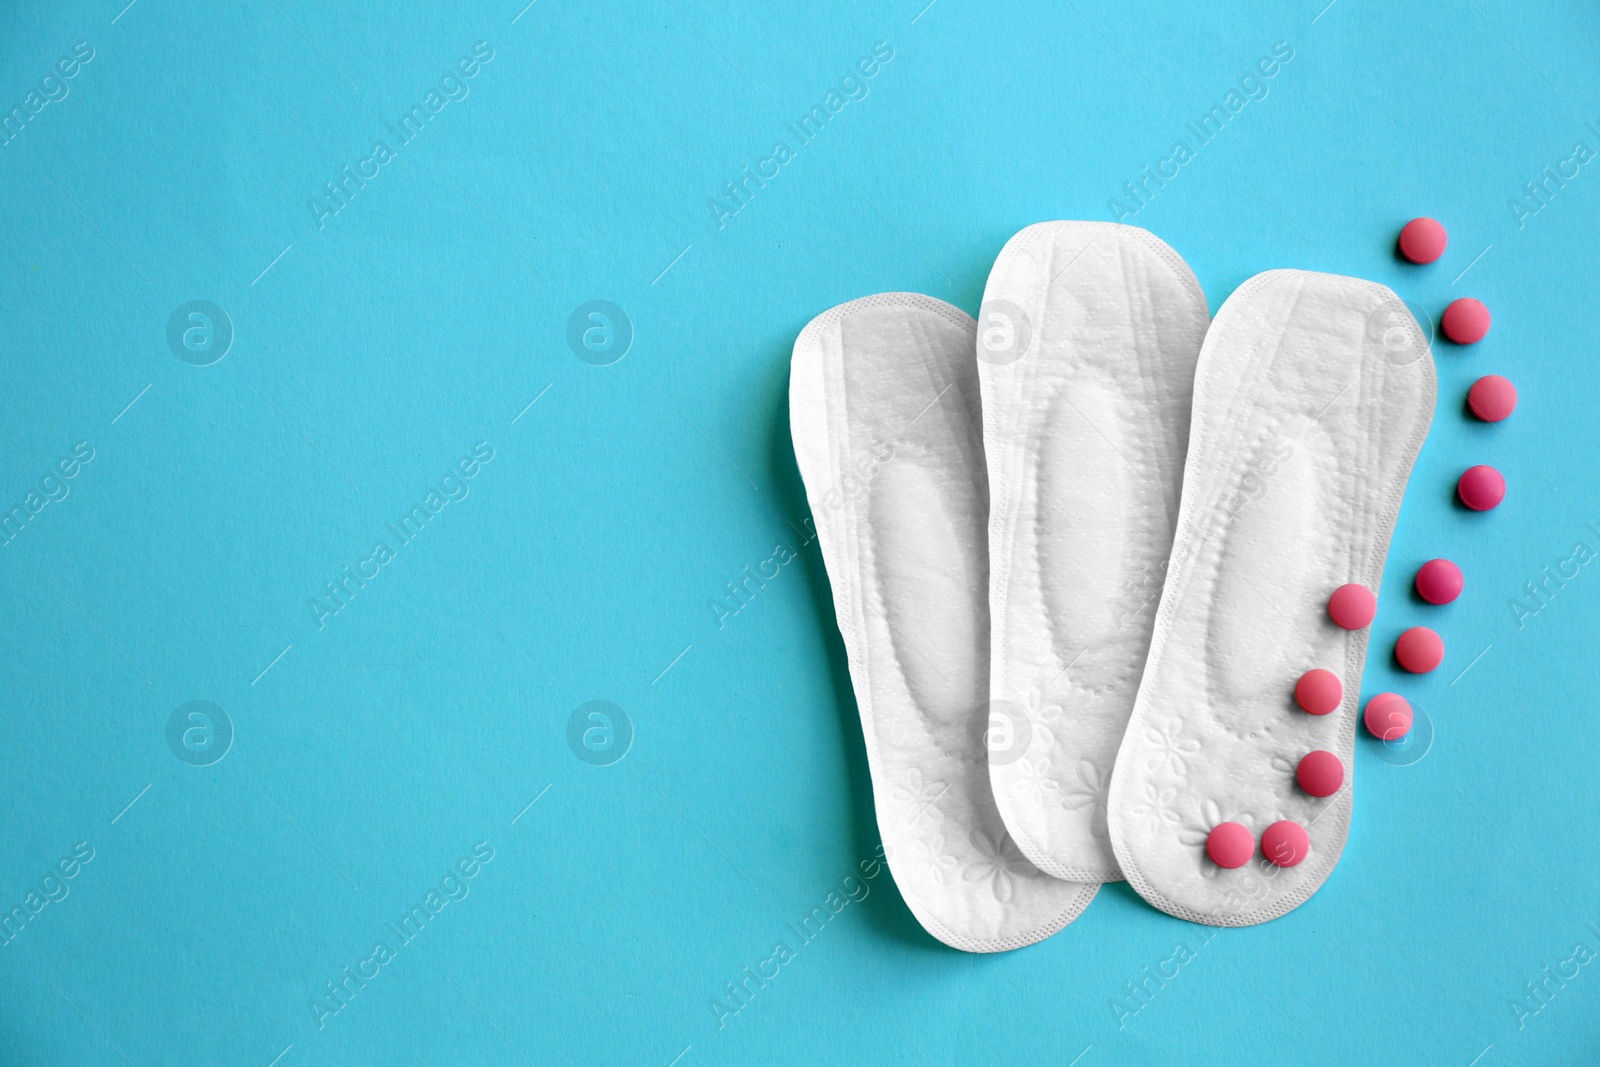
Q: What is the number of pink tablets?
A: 12